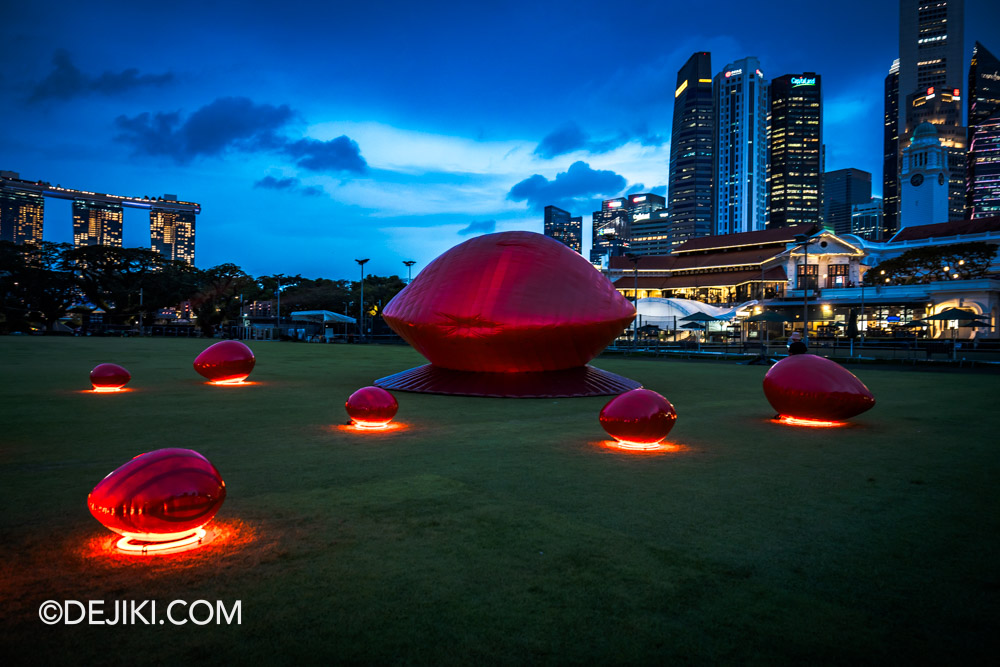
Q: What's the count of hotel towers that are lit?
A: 3